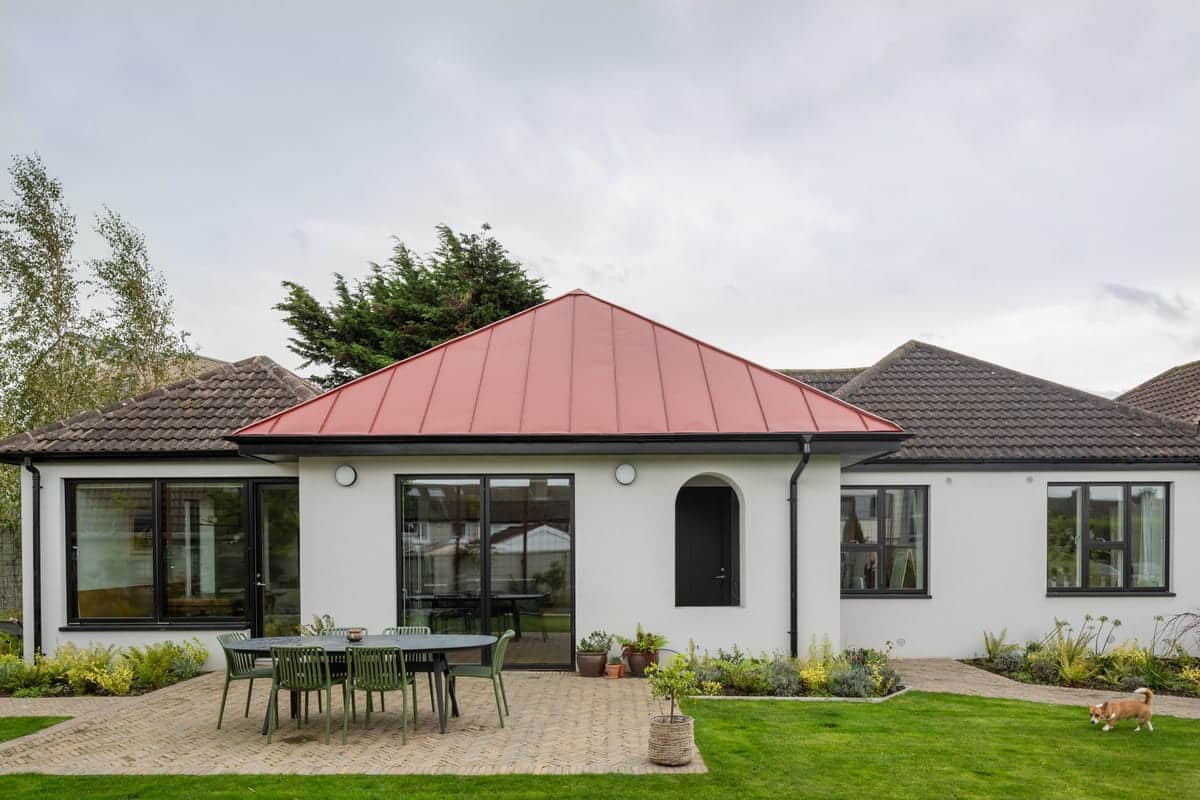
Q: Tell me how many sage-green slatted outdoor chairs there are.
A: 6